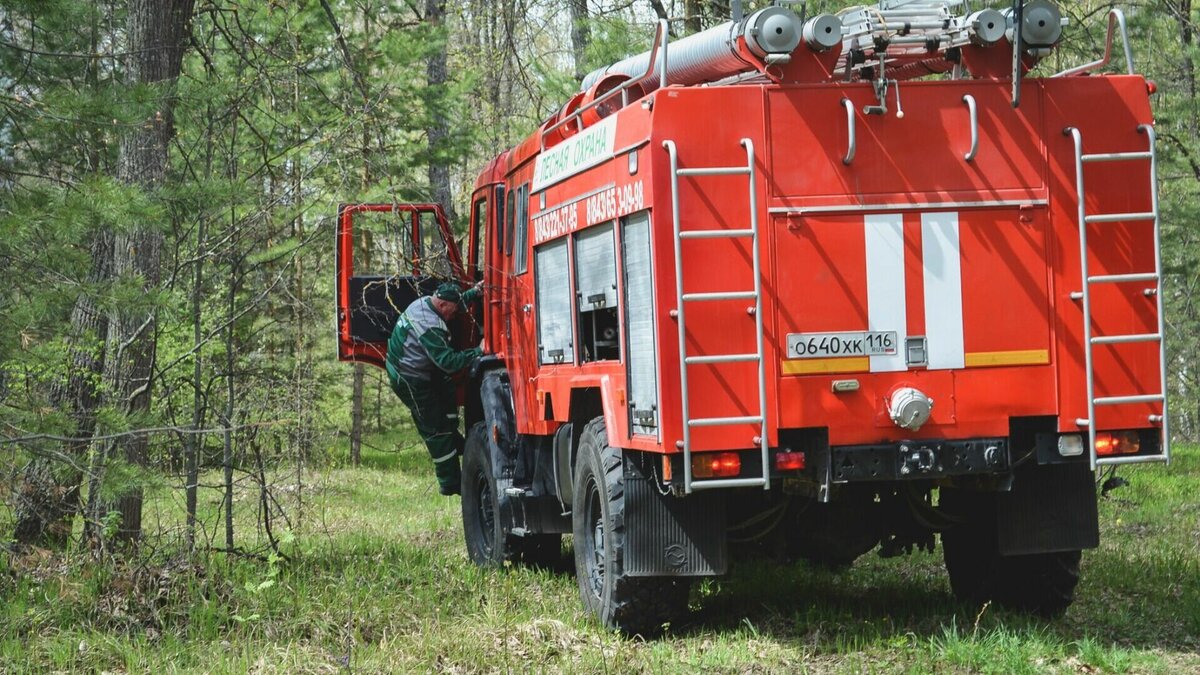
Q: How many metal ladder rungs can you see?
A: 12